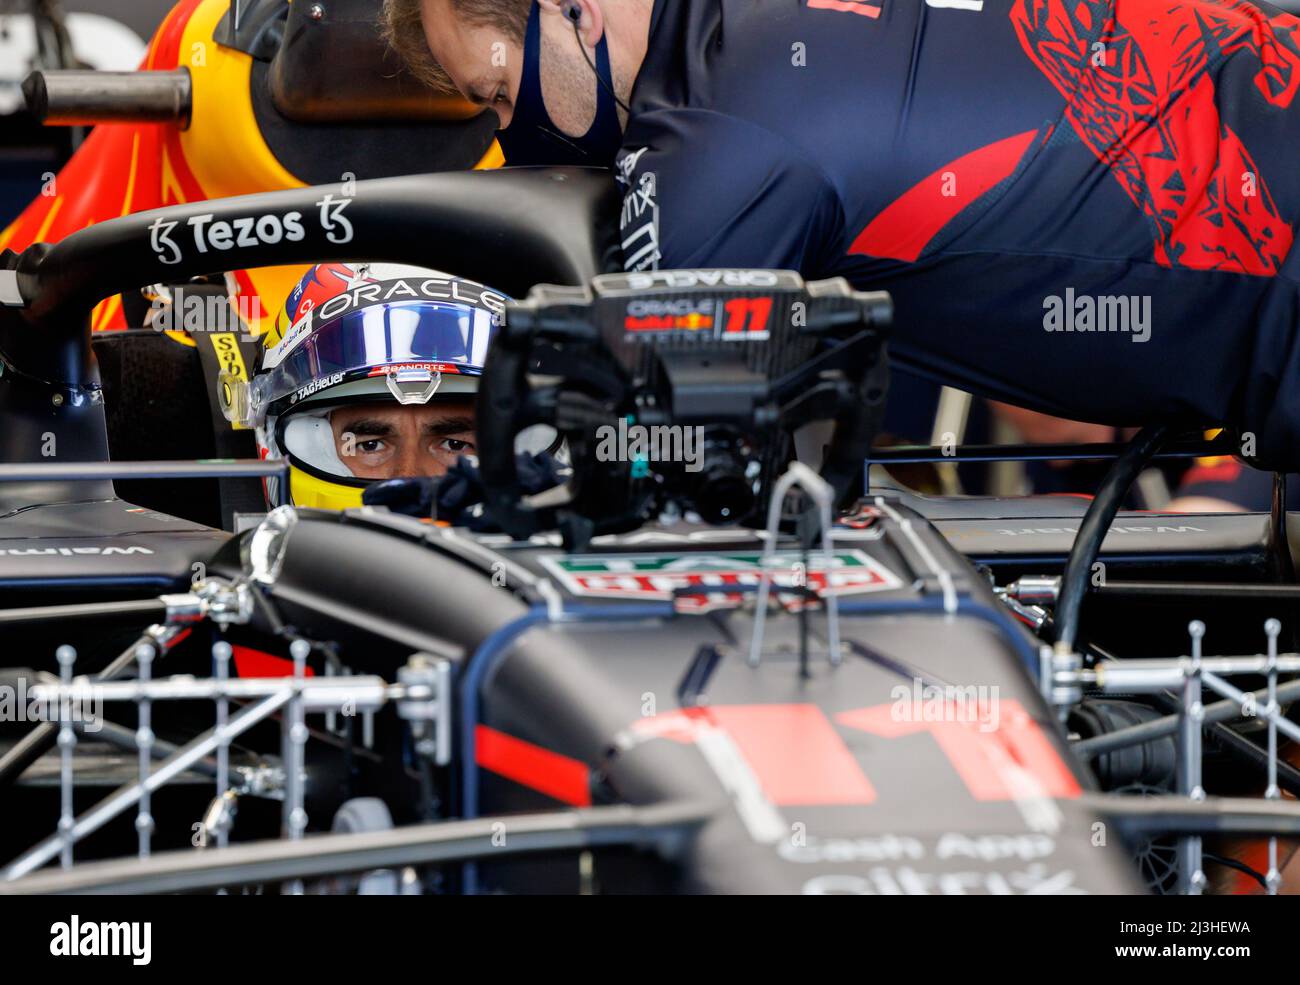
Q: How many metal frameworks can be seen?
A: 2